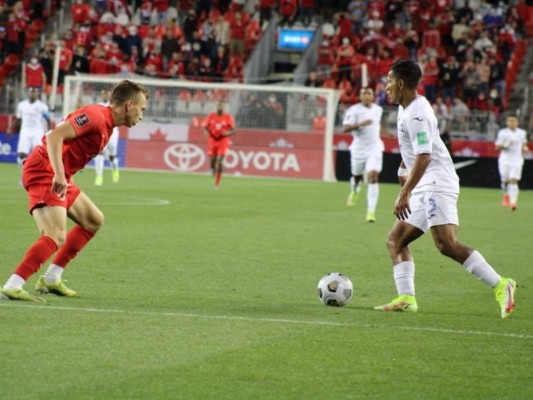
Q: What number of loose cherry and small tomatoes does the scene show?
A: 0